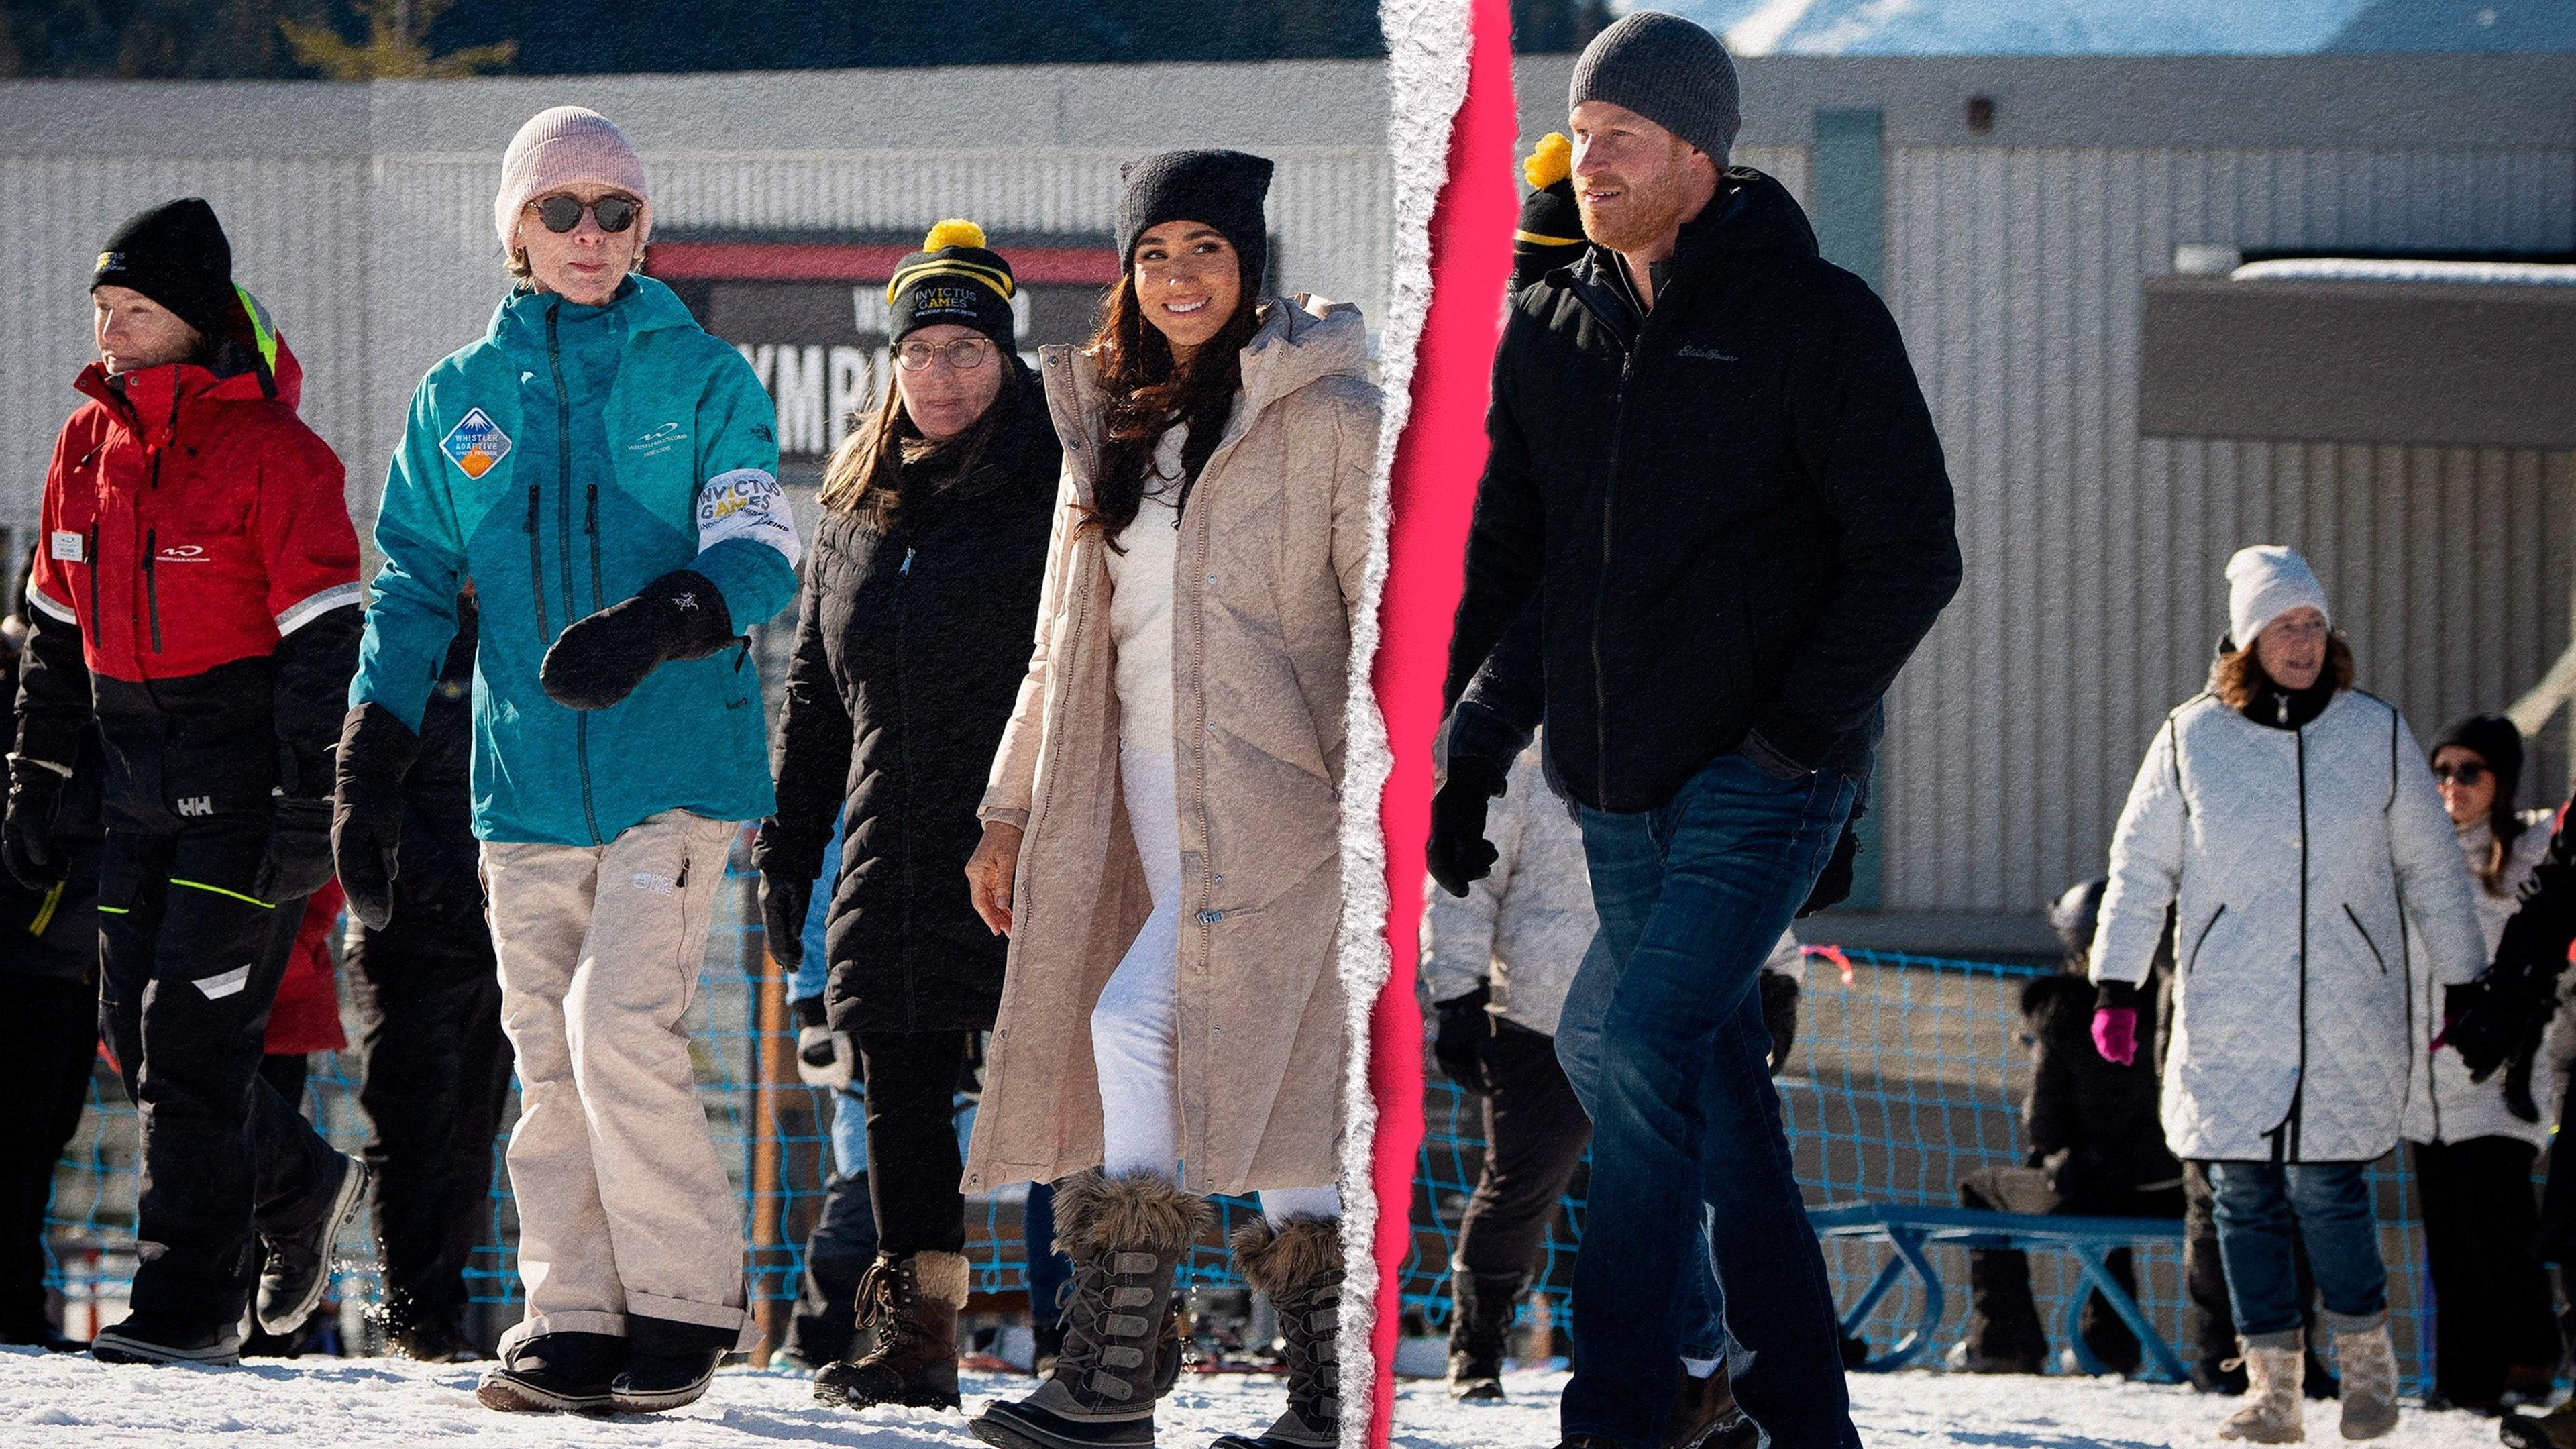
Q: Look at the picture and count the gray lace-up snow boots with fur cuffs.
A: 2